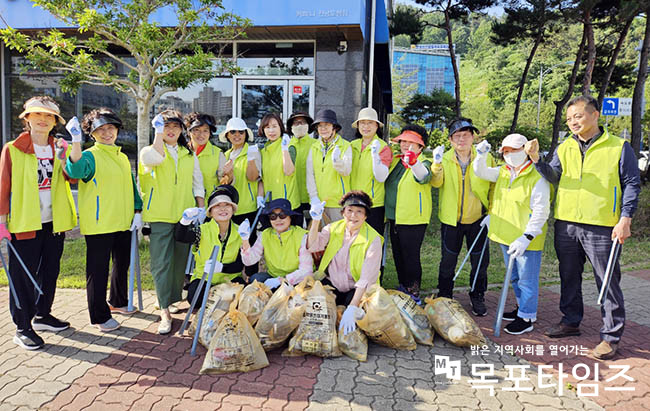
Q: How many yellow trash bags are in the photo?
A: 9